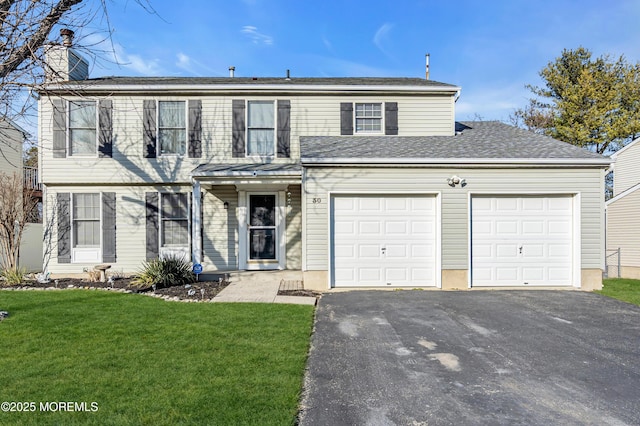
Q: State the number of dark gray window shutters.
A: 12